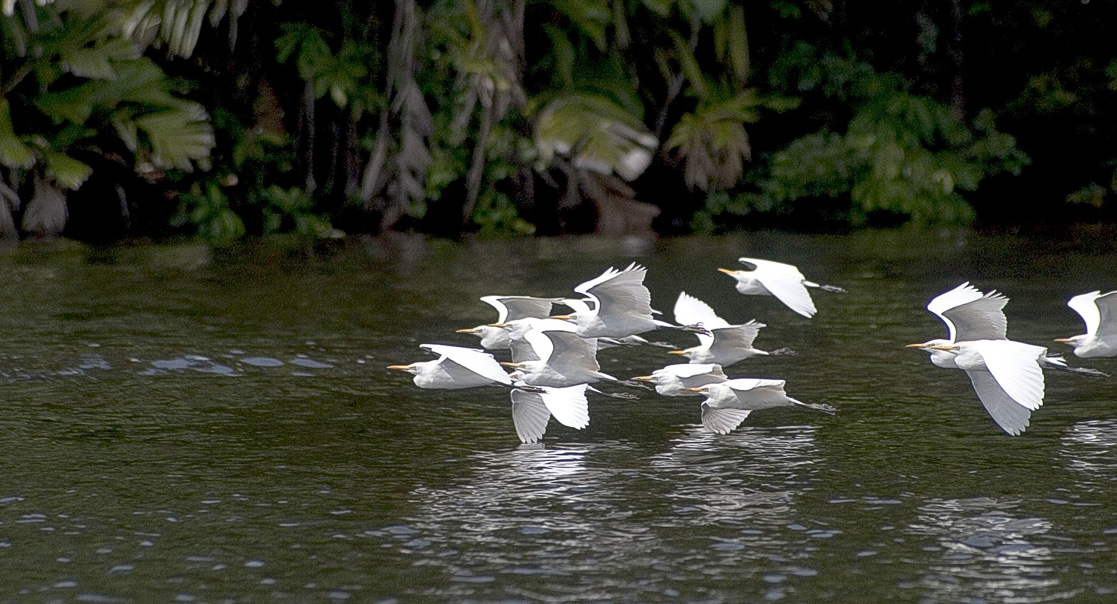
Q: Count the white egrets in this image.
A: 13